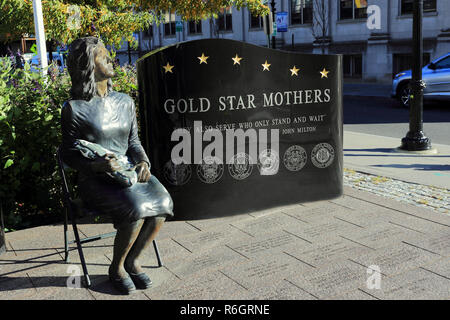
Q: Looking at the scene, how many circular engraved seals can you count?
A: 6